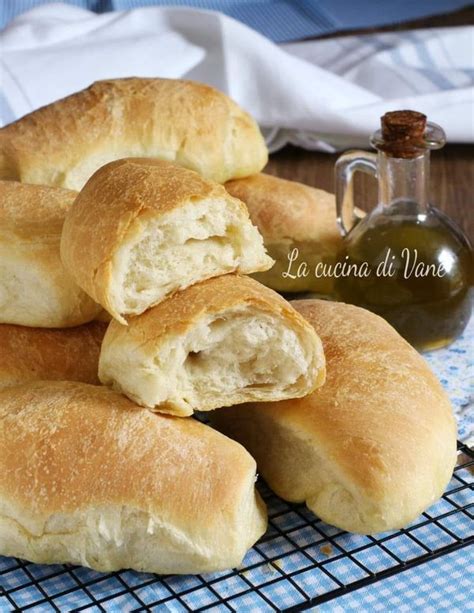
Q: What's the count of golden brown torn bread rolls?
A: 2